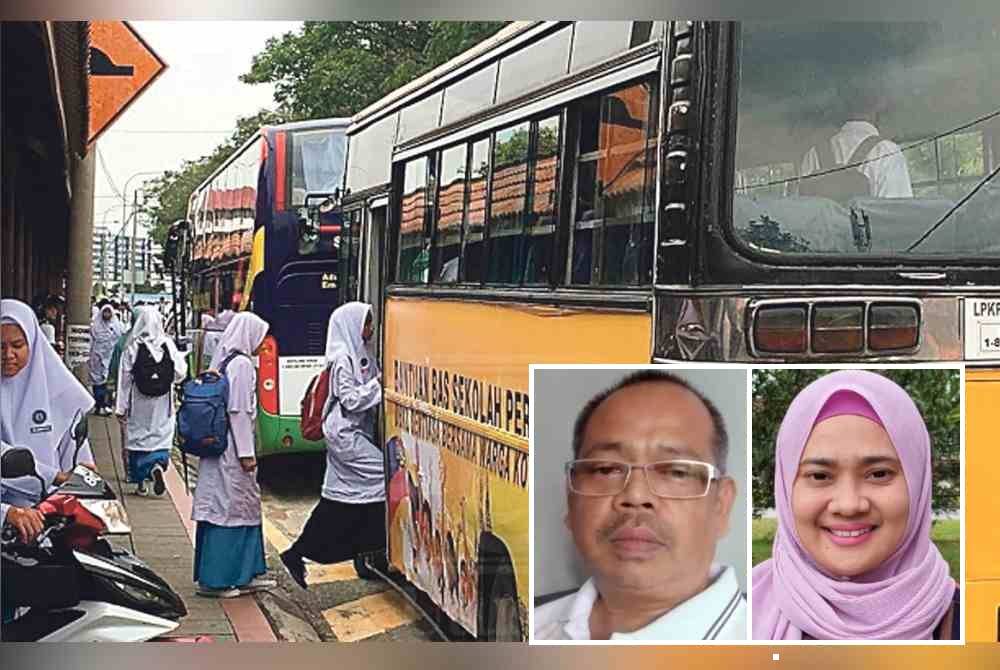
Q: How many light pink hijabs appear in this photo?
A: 1